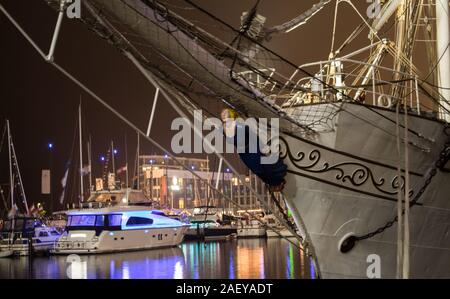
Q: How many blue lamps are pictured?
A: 7